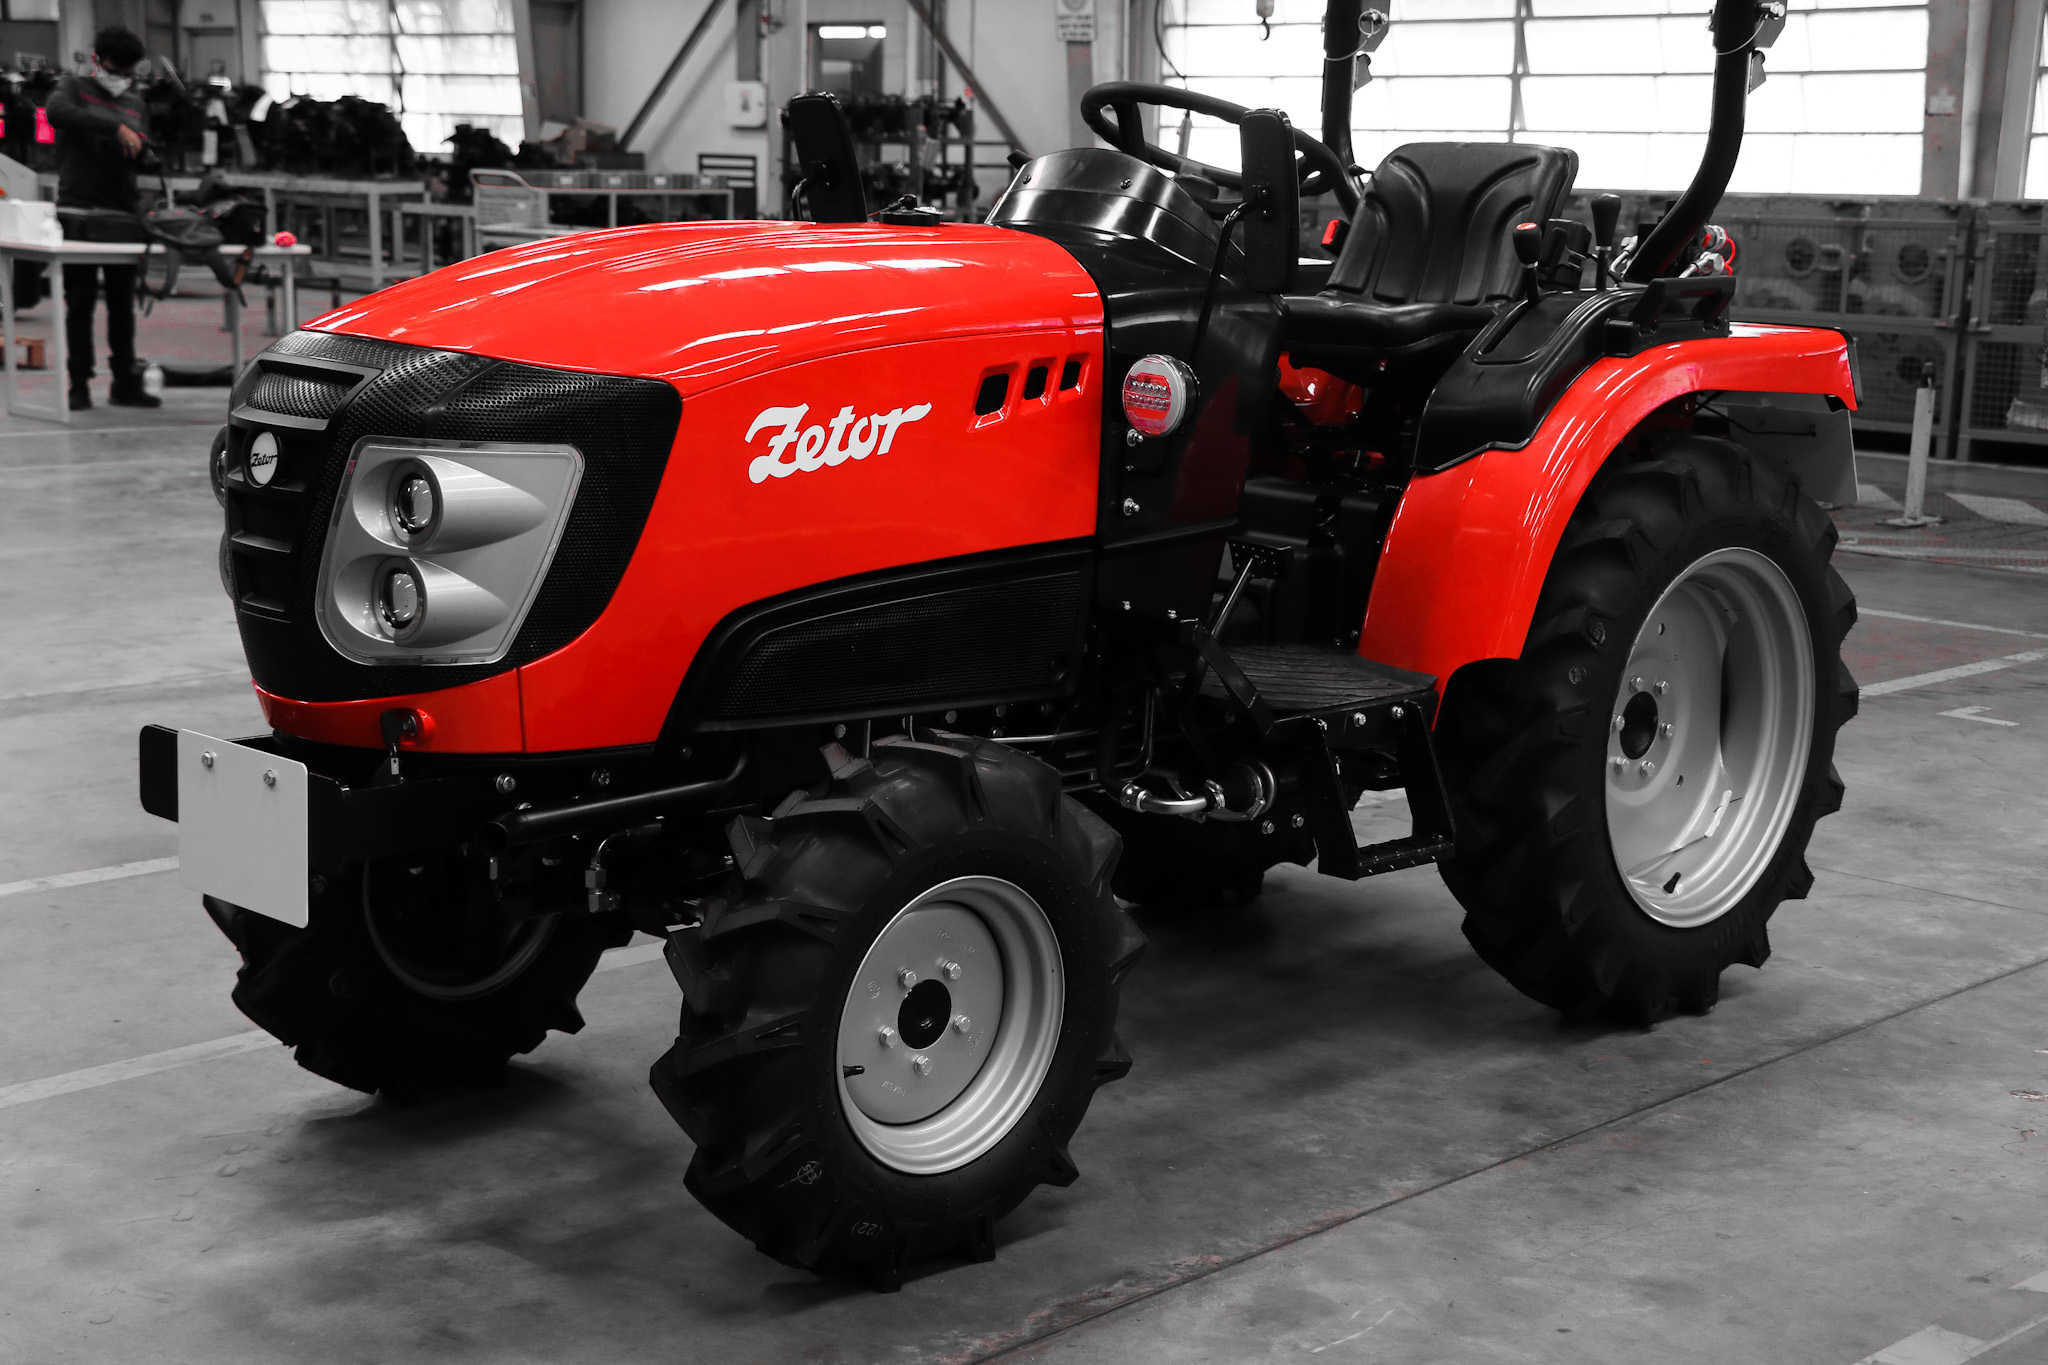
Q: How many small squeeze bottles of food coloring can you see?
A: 0